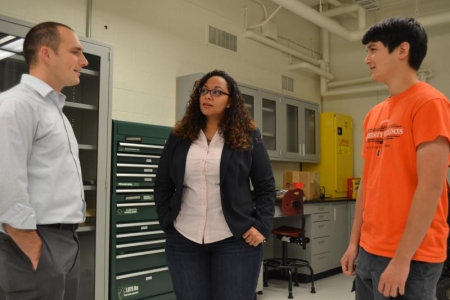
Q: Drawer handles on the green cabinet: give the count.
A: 11